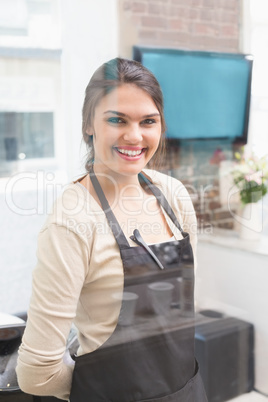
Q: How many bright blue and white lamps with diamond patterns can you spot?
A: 0